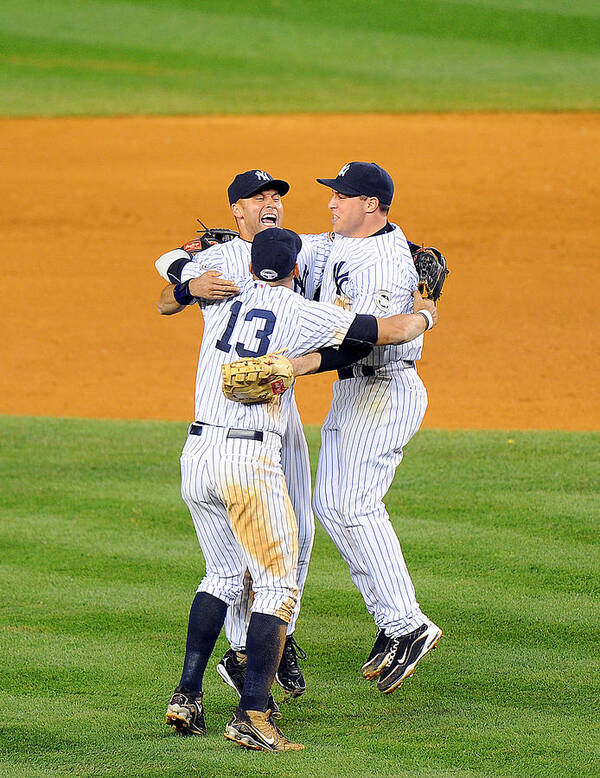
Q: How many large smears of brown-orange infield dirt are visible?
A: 1